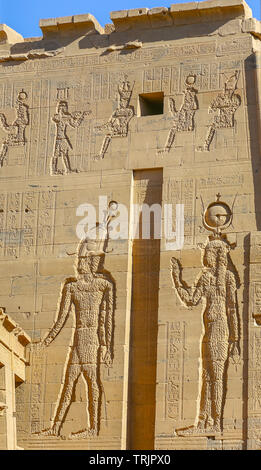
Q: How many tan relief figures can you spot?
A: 7